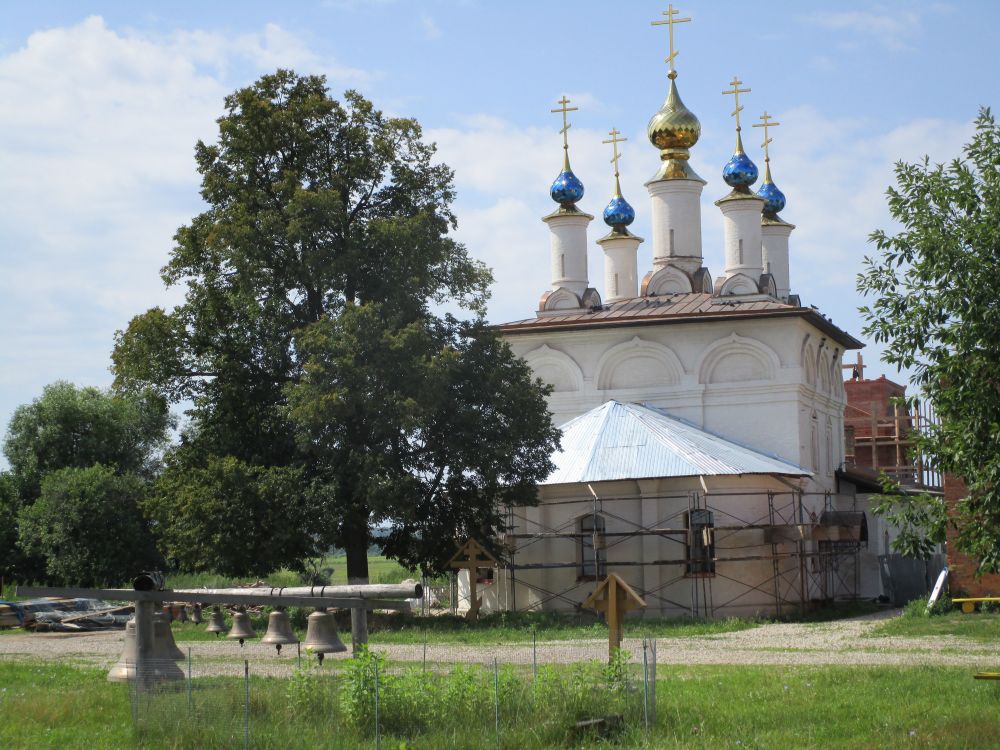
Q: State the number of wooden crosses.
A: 2